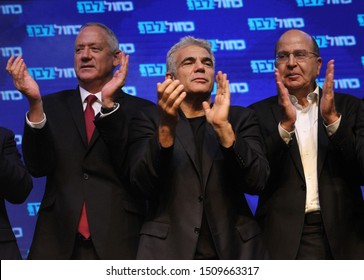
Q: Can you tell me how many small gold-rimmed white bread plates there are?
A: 0